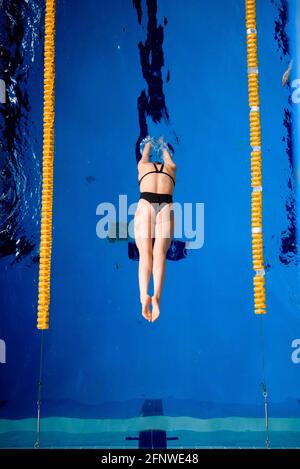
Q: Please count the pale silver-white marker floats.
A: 7